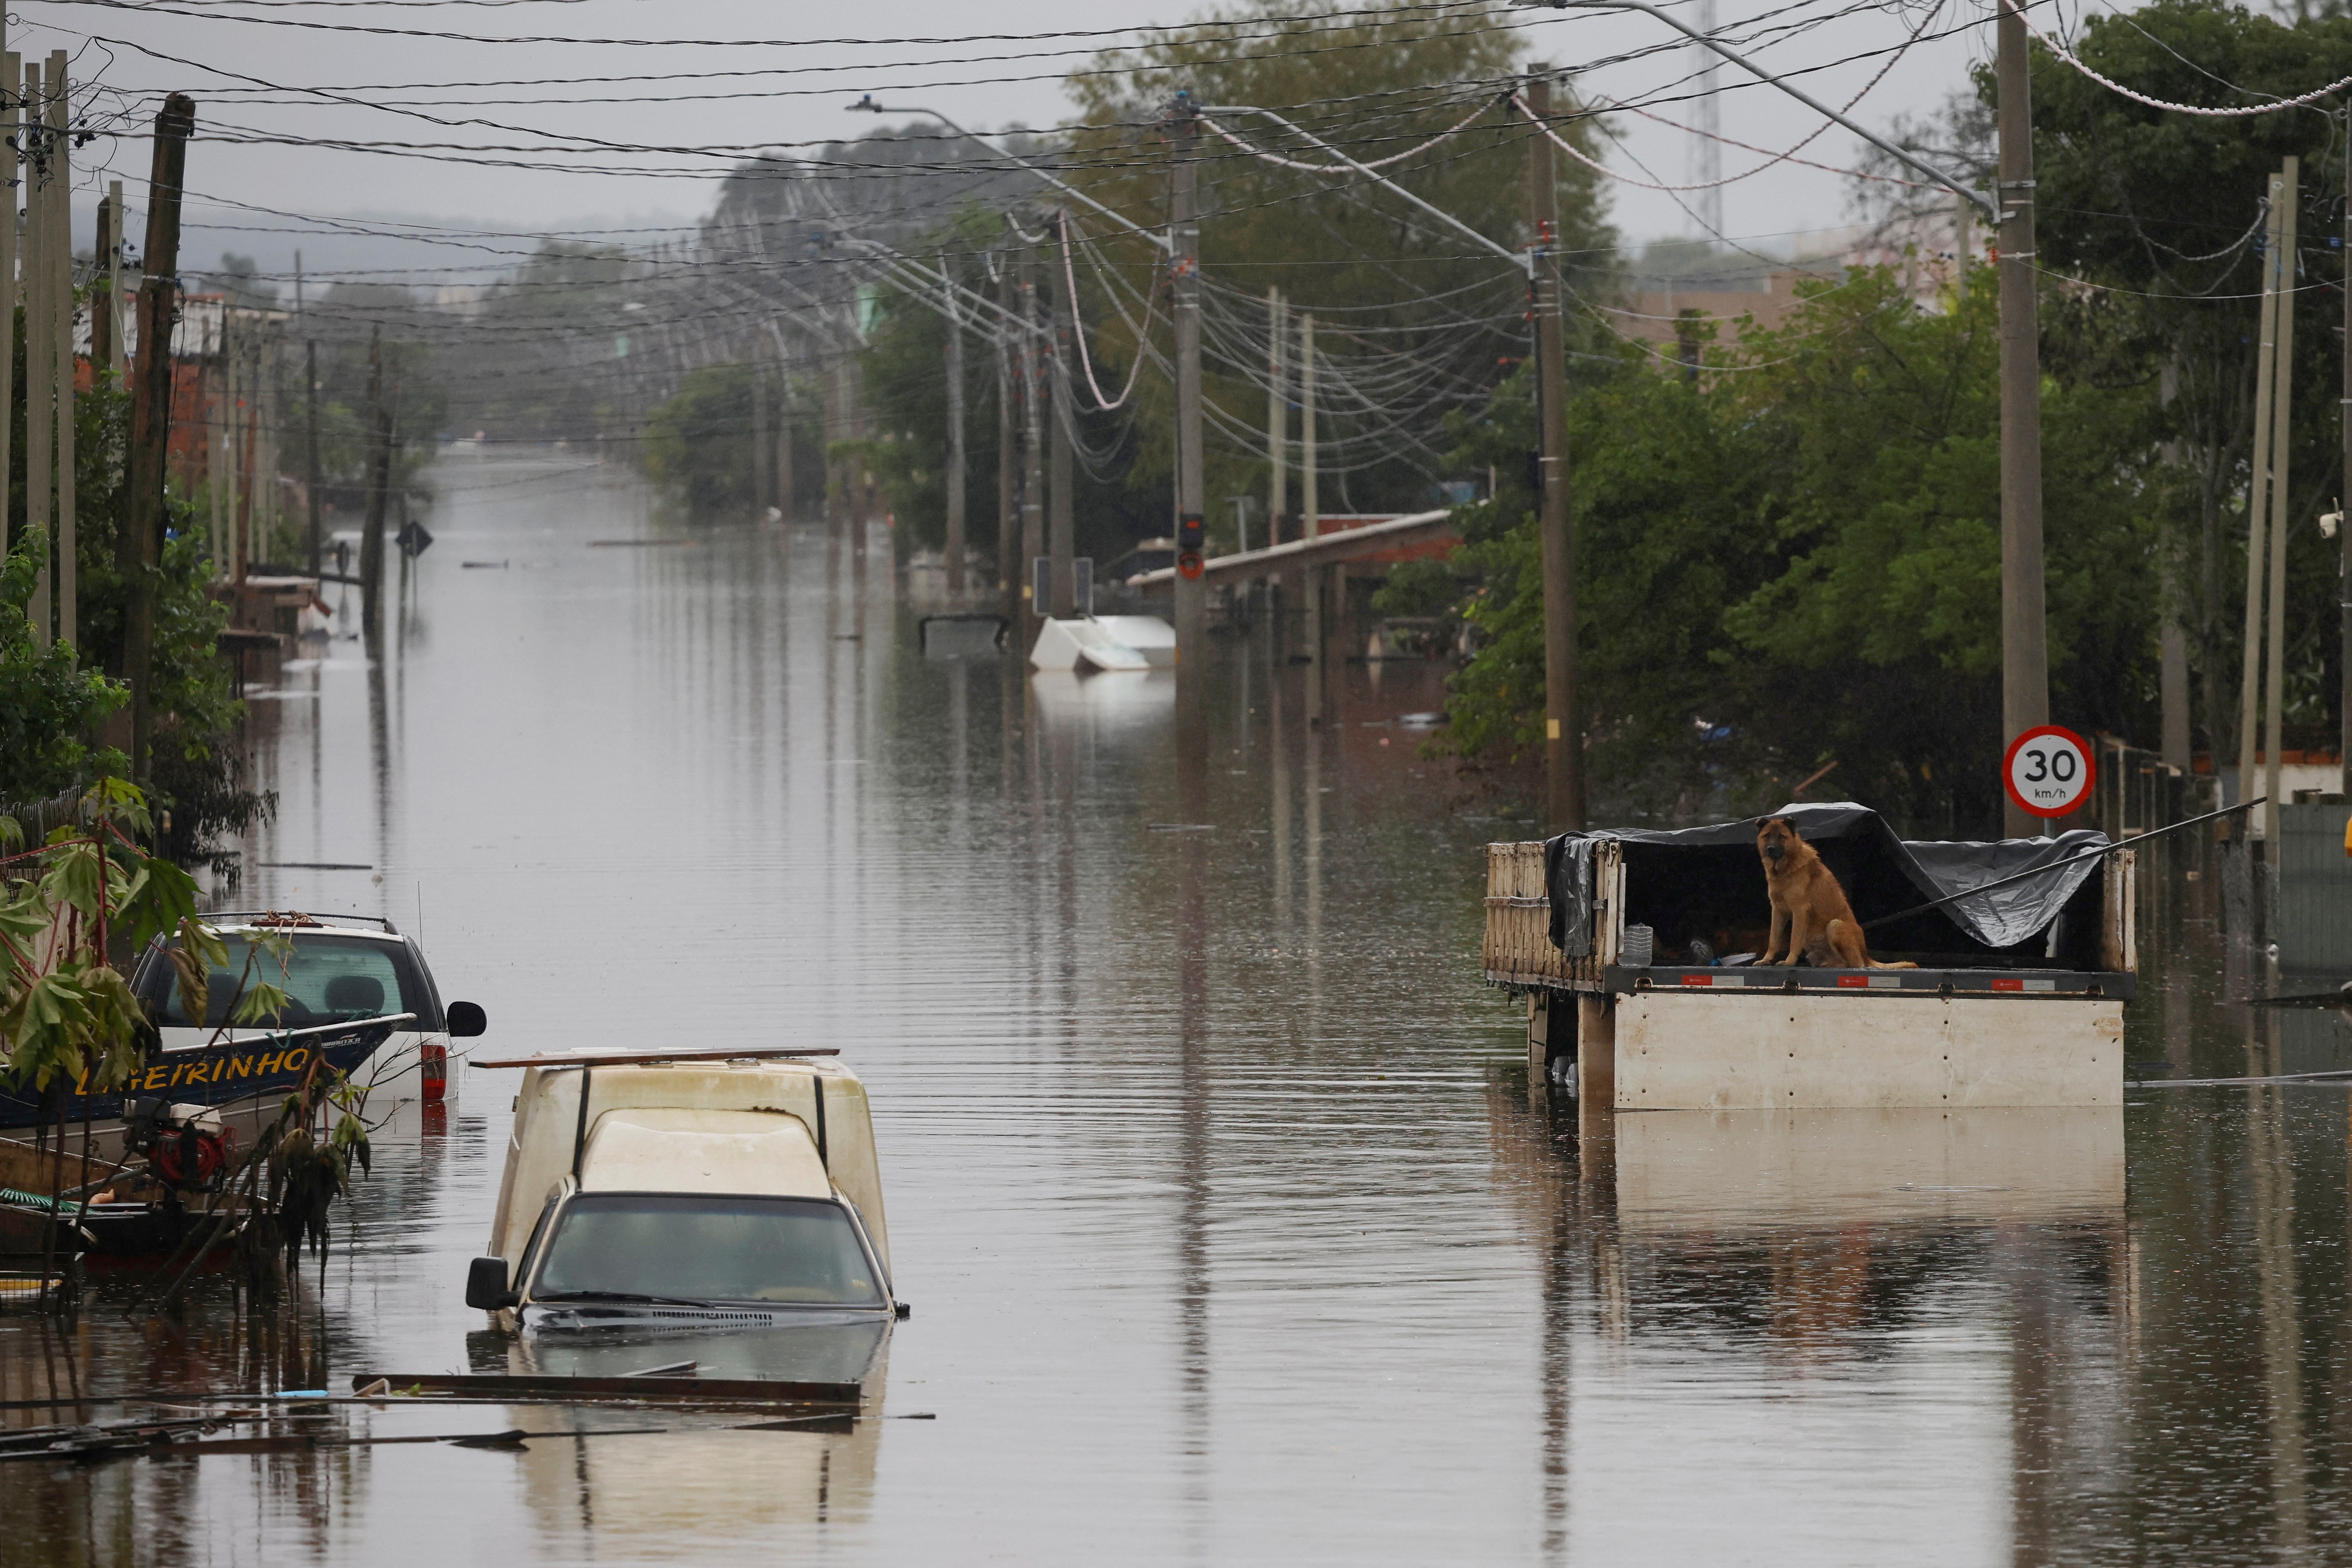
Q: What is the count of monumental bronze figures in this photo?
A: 0